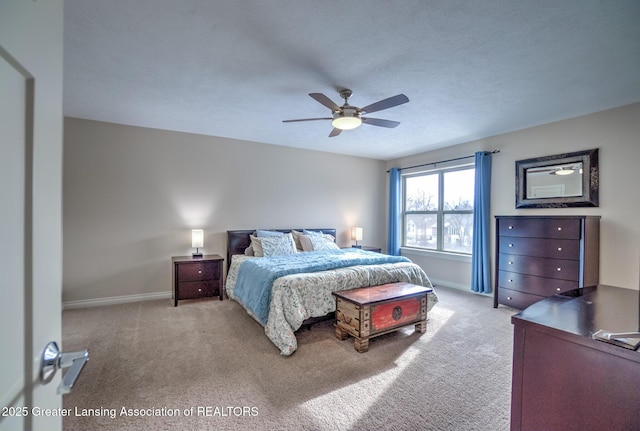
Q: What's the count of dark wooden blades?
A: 5